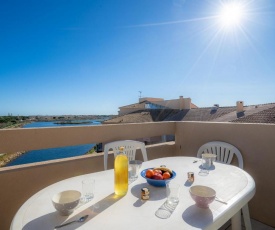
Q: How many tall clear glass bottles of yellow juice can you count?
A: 1